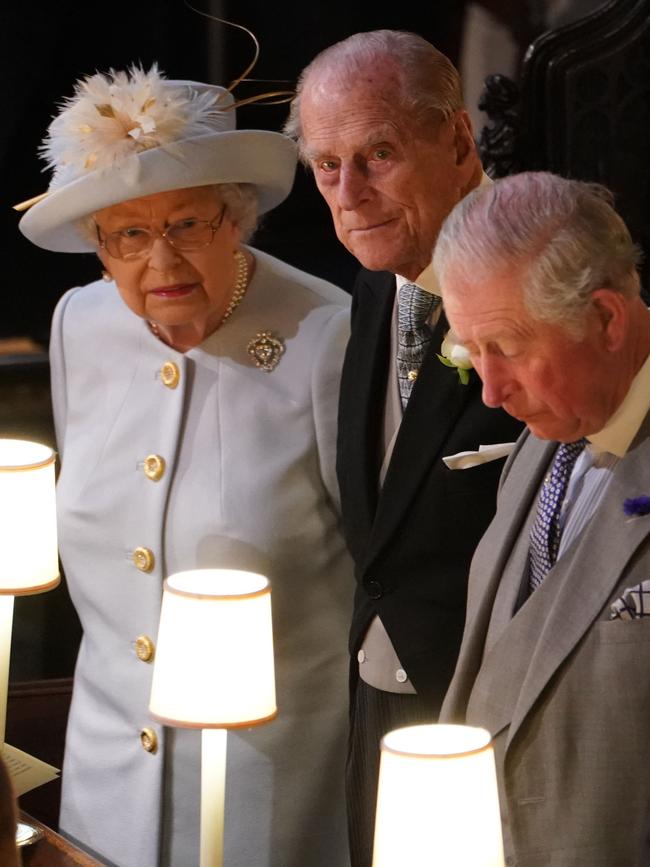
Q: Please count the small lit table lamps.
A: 3